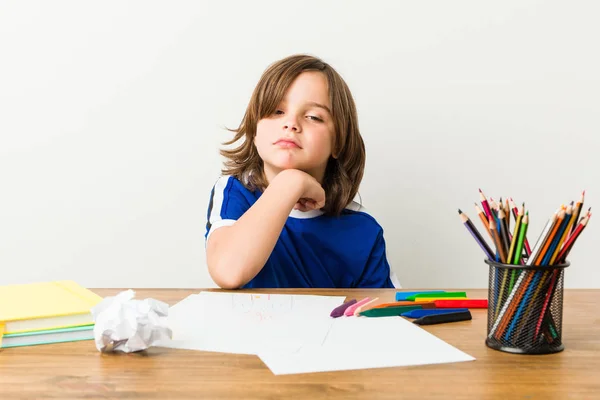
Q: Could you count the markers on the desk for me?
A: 12